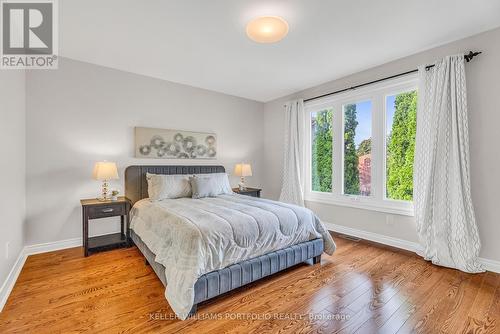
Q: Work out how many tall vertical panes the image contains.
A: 3